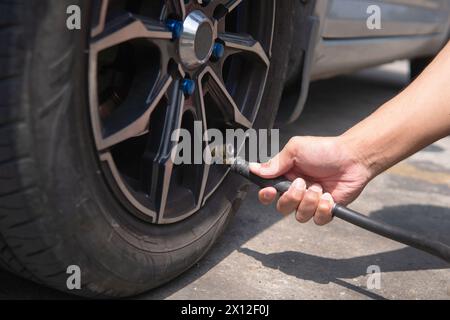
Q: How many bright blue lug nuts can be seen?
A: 3